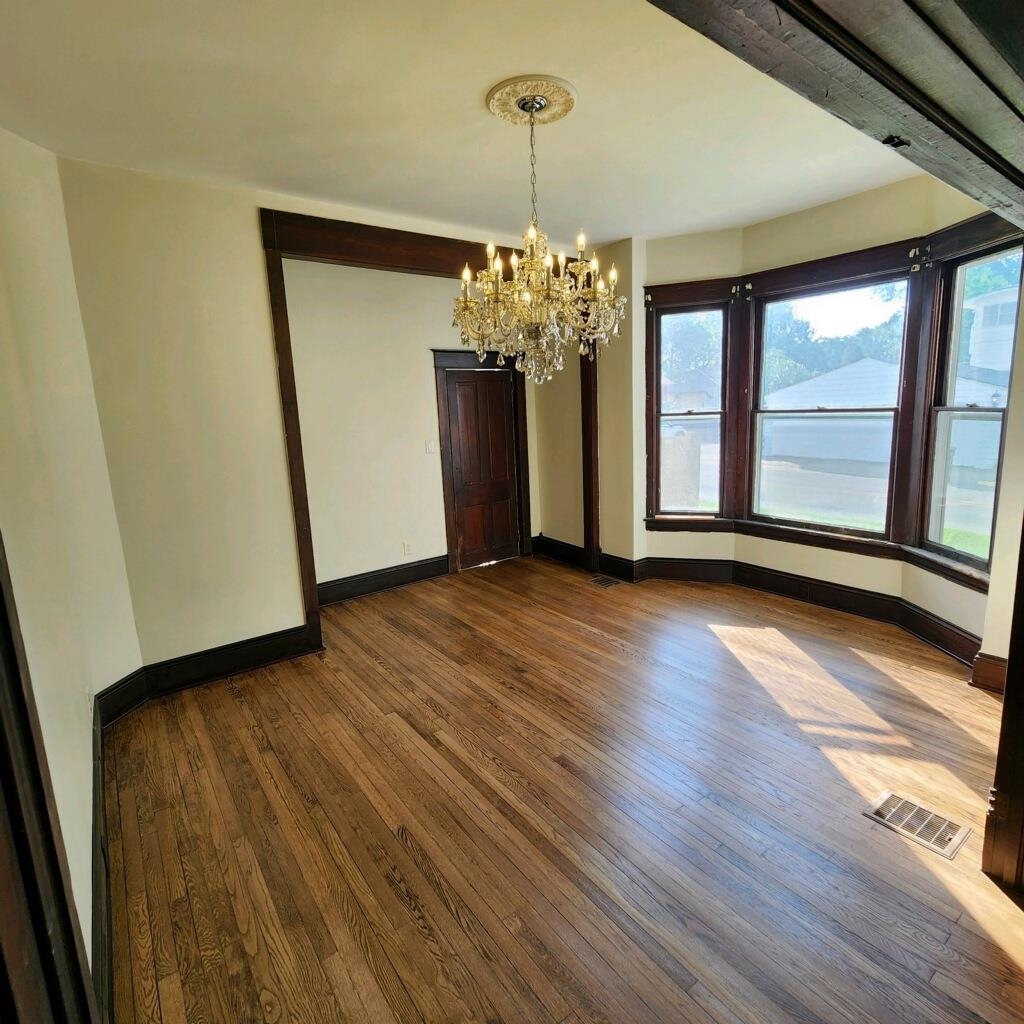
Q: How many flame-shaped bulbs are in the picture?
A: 12